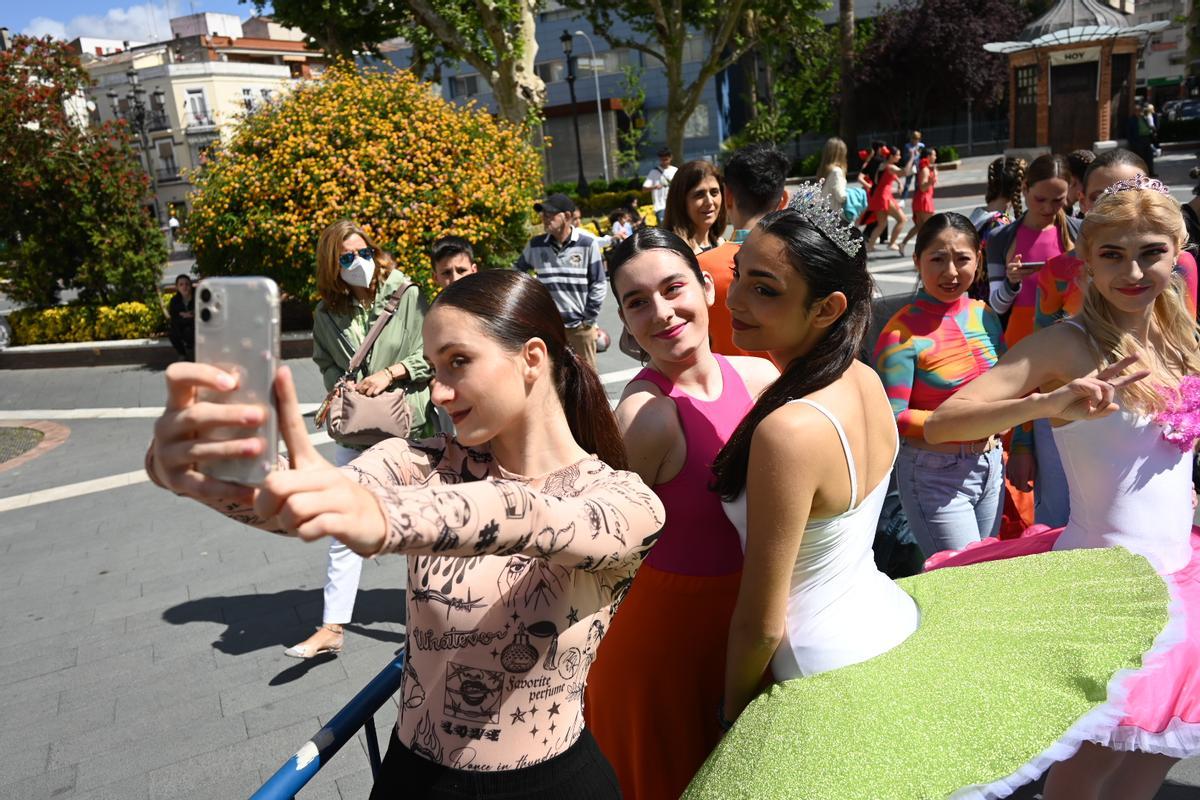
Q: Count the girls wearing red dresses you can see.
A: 2